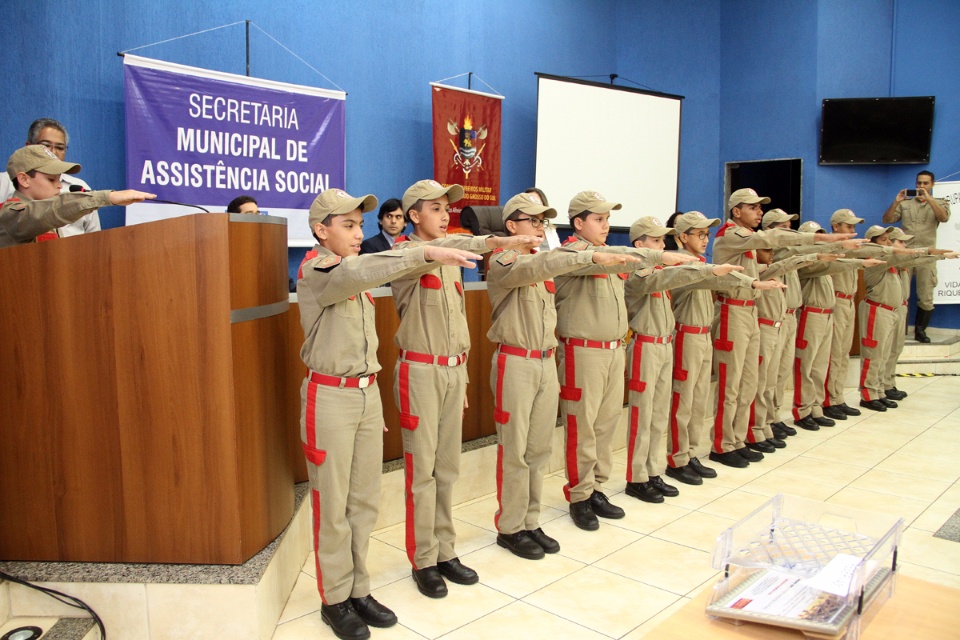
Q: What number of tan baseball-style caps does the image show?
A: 13